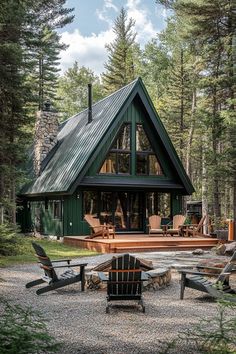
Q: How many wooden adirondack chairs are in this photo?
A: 7